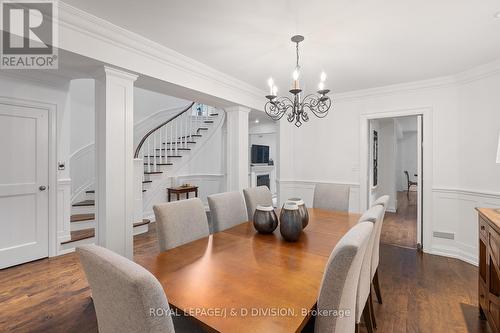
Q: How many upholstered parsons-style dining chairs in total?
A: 8